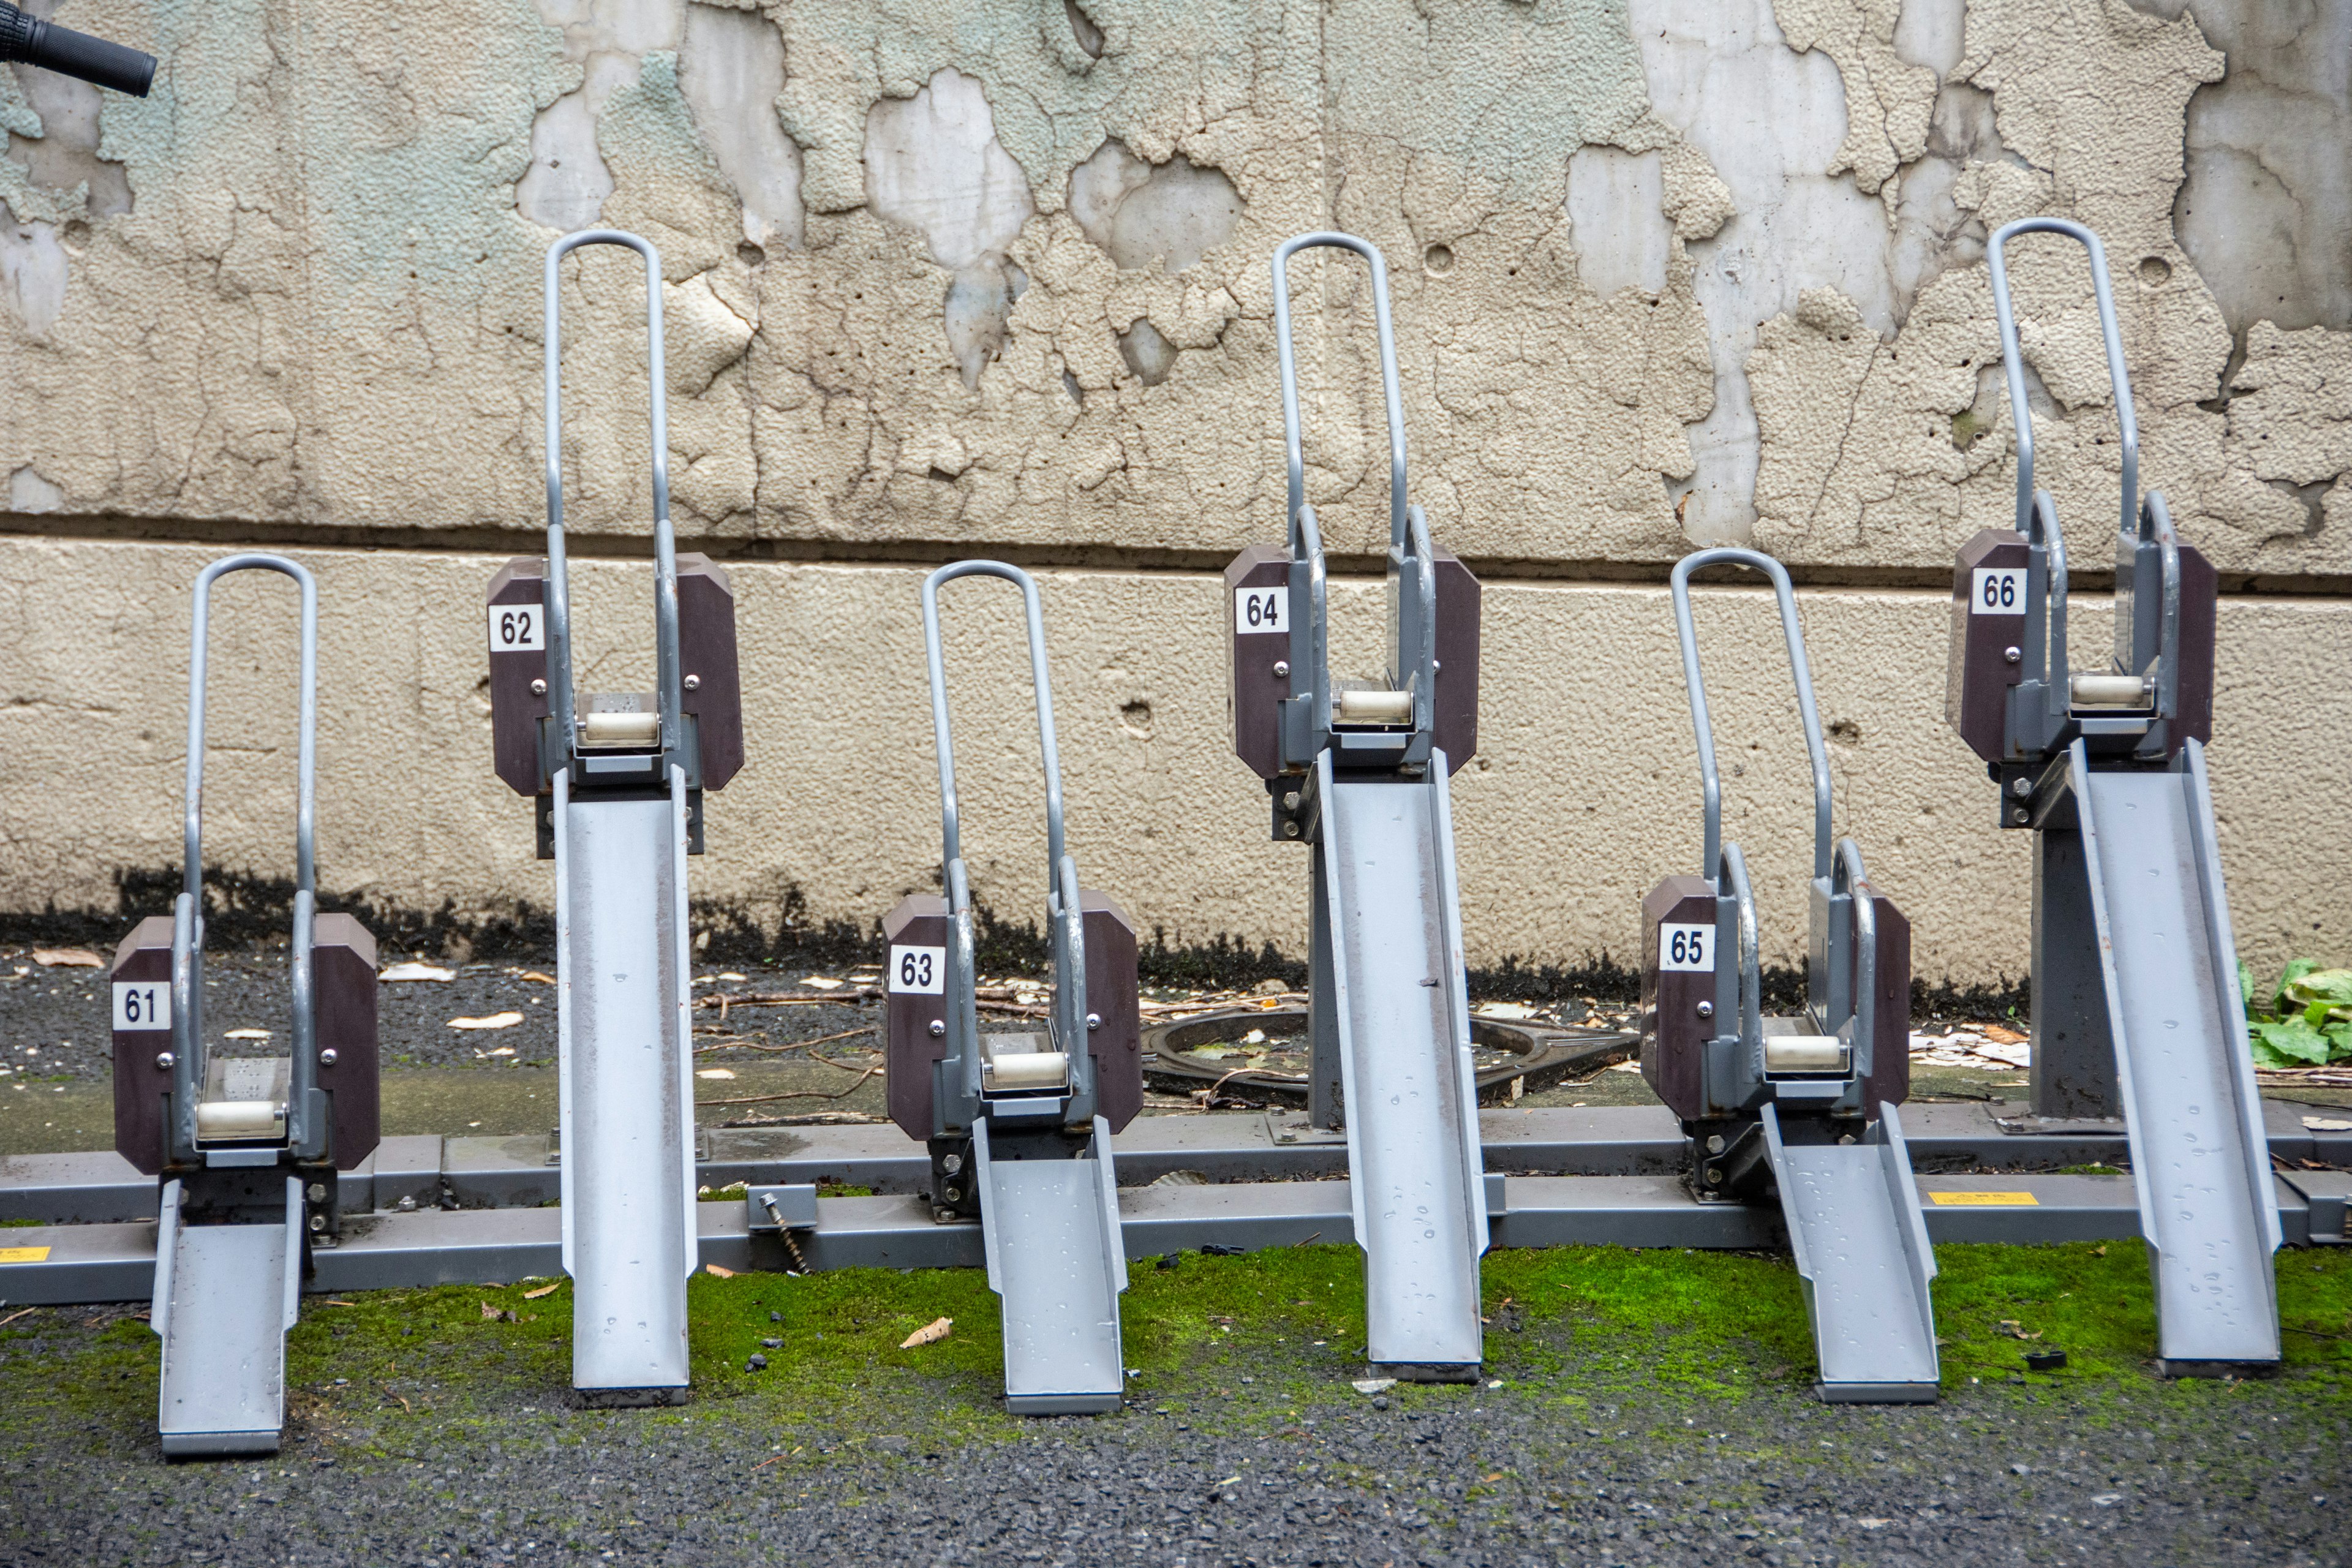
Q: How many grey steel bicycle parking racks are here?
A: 6